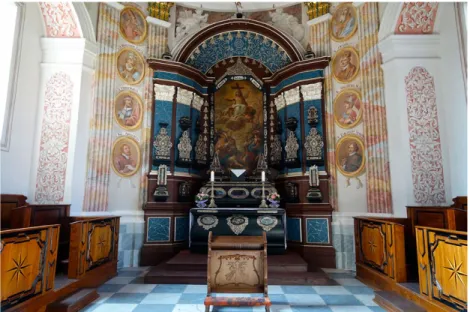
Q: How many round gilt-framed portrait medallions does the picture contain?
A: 8